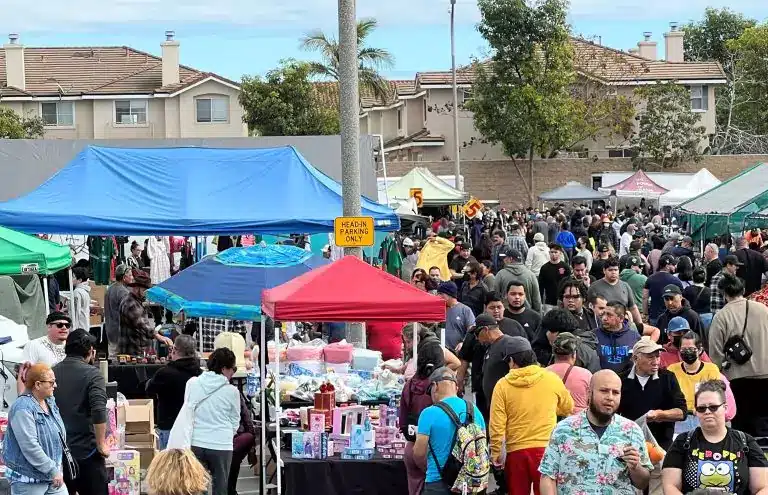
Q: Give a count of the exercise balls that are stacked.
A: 0